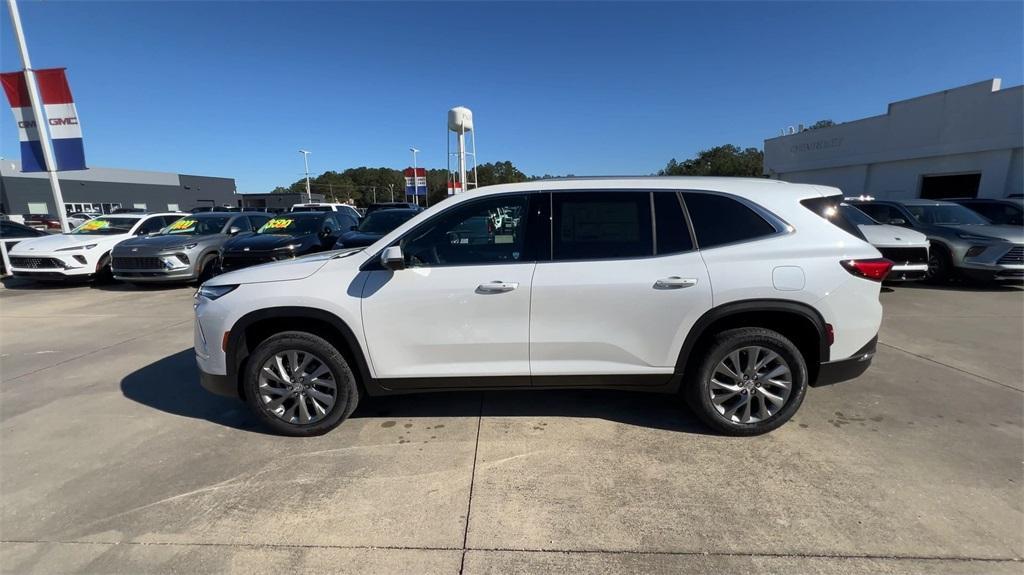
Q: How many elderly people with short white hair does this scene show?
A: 0